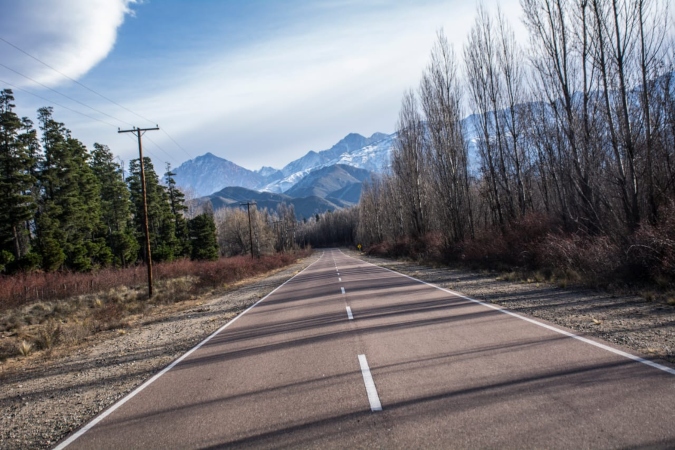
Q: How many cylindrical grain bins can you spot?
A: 0